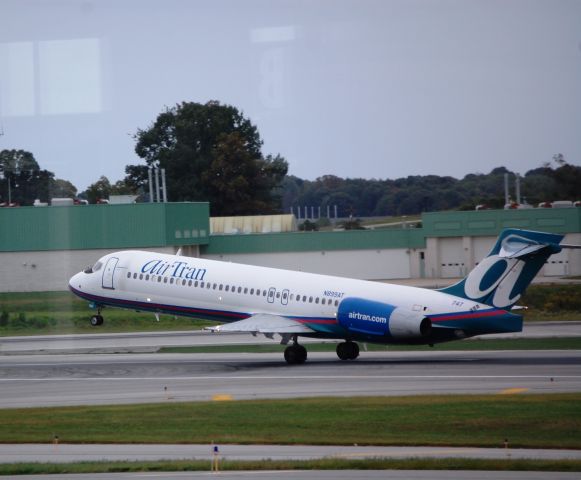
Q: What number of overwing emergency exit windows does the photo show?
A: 2